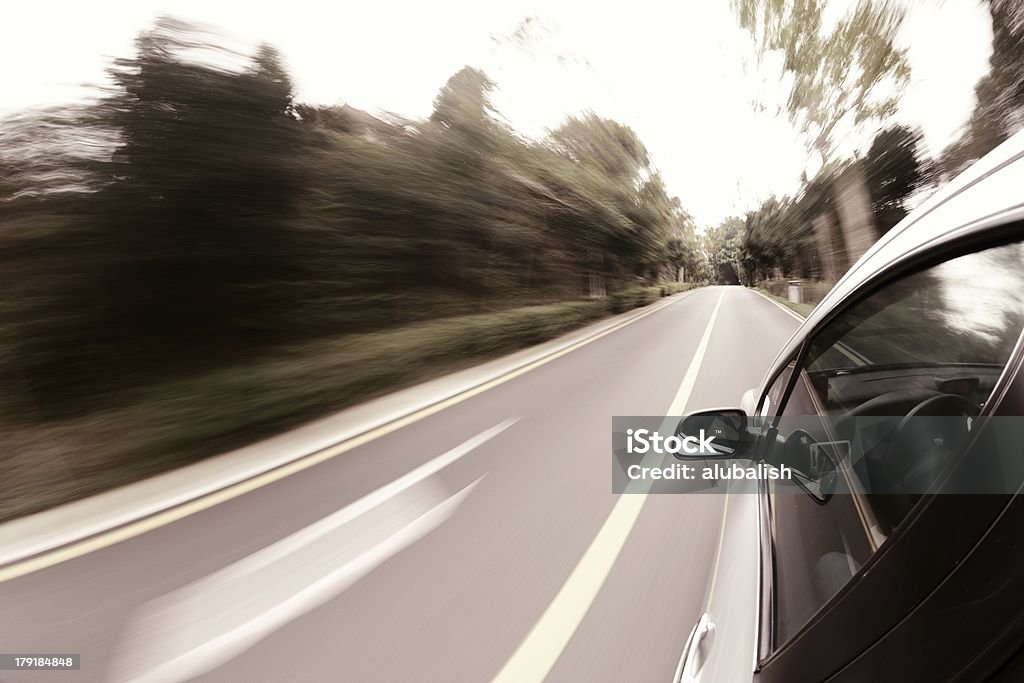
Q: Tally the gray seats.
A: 1